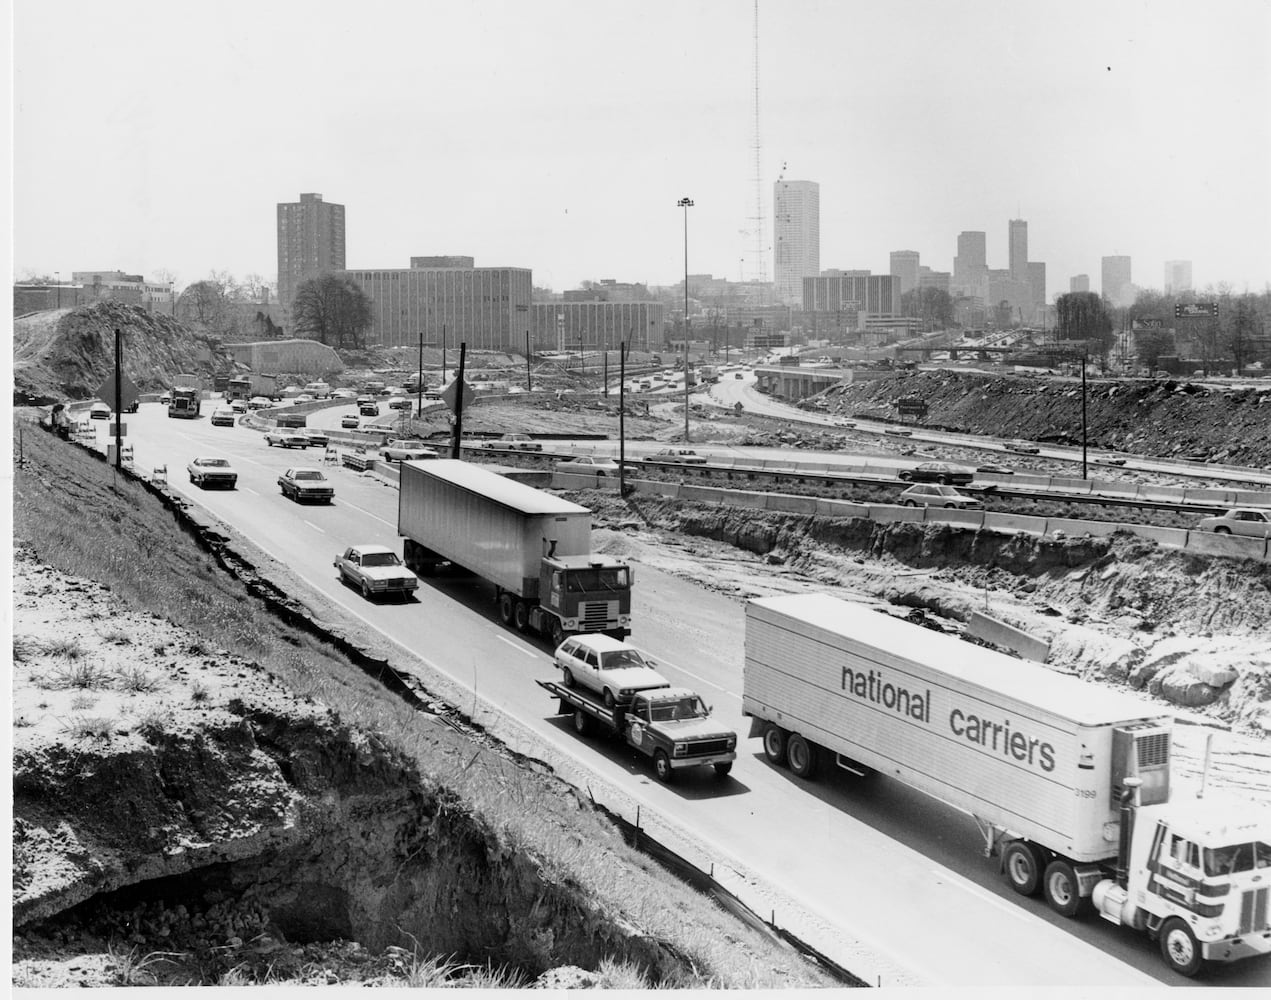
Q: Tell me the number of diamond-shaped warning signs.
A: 2